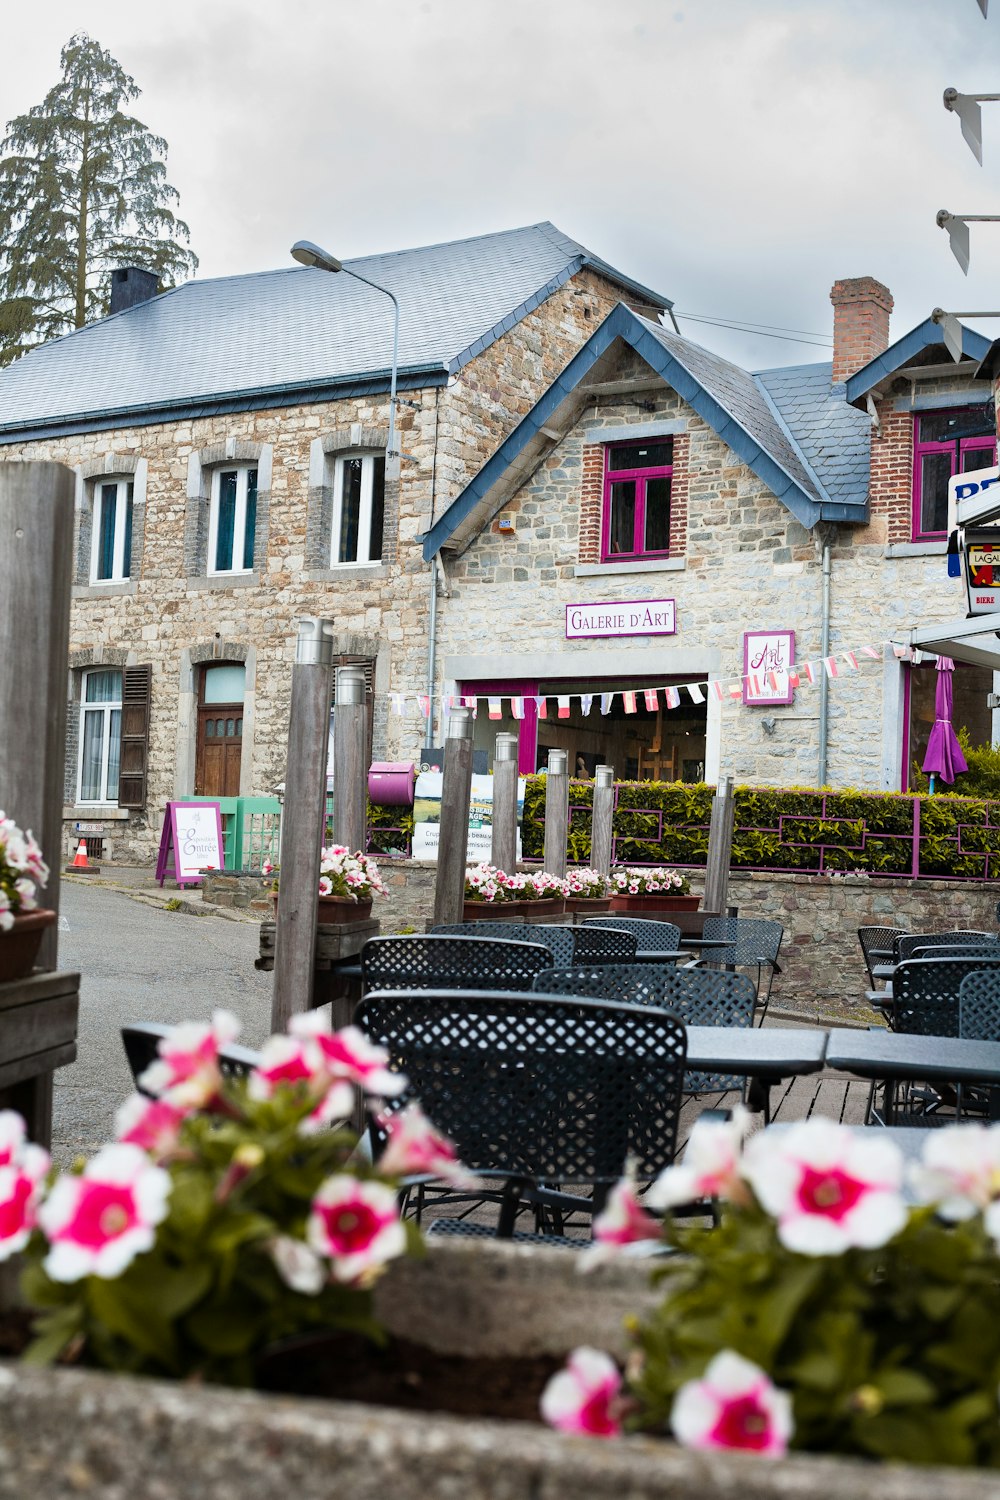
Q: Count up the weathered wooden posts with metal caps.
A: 7